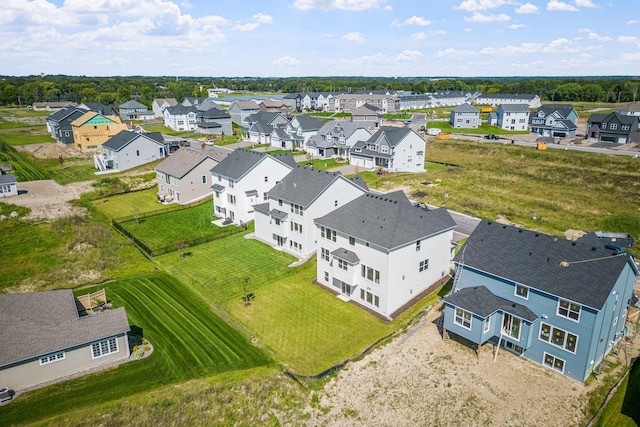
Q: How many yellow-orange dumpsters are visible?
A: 3